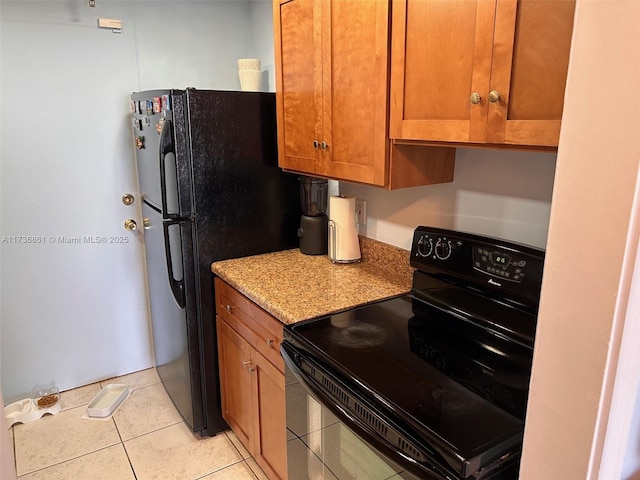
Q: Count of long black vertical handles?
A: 2